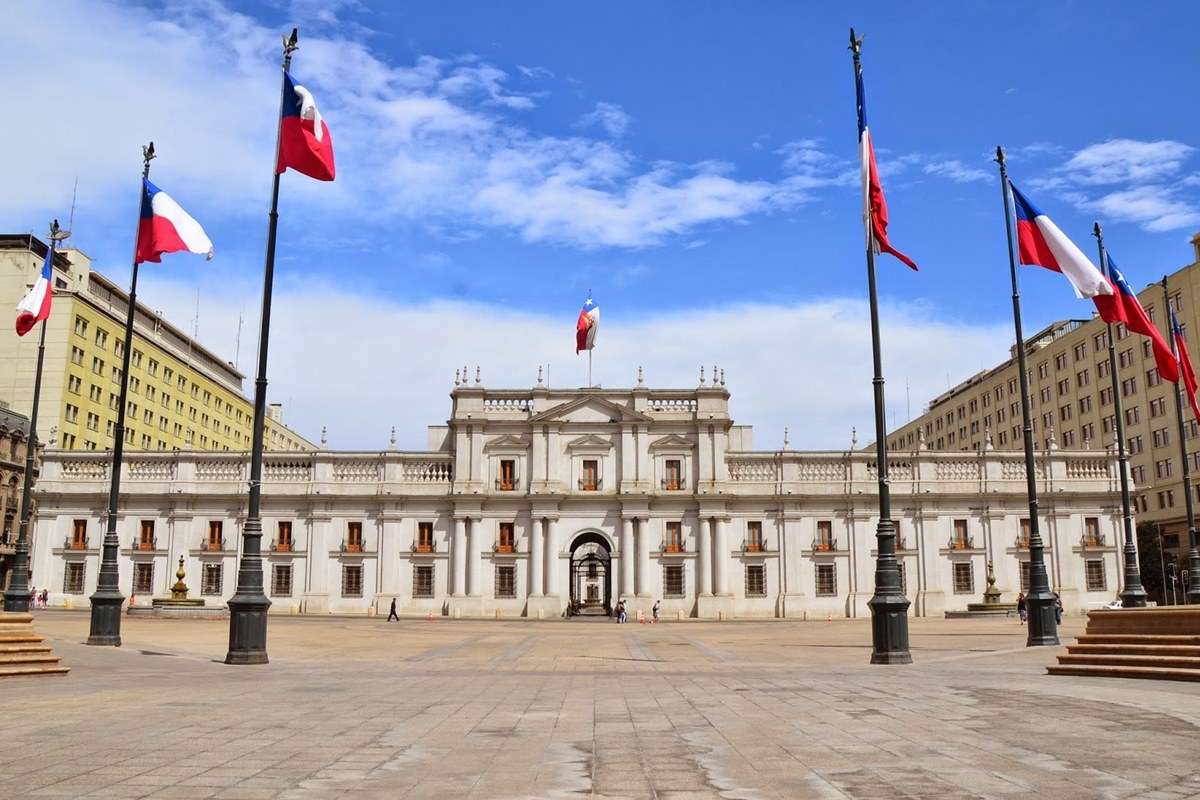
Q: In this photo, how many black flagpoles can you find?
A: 7